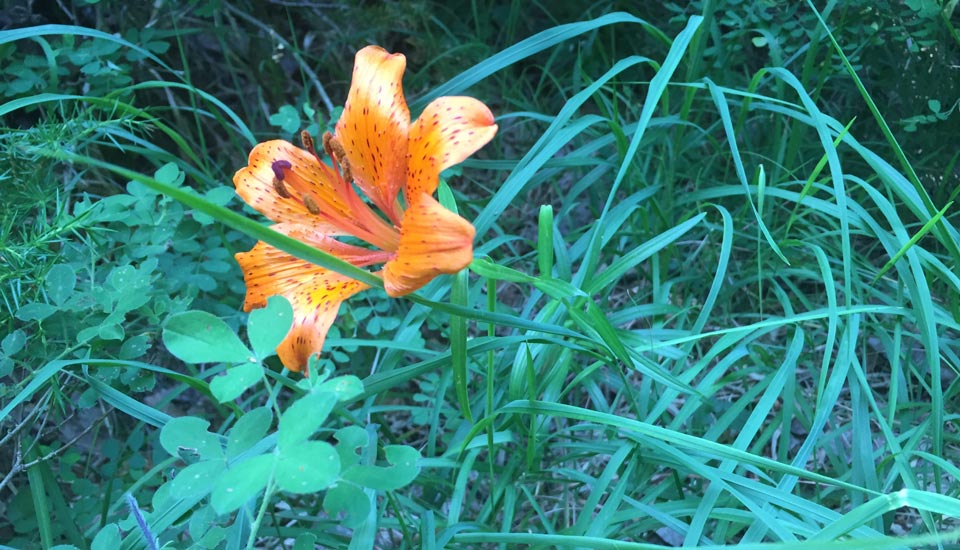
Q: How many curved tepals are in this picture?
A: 6